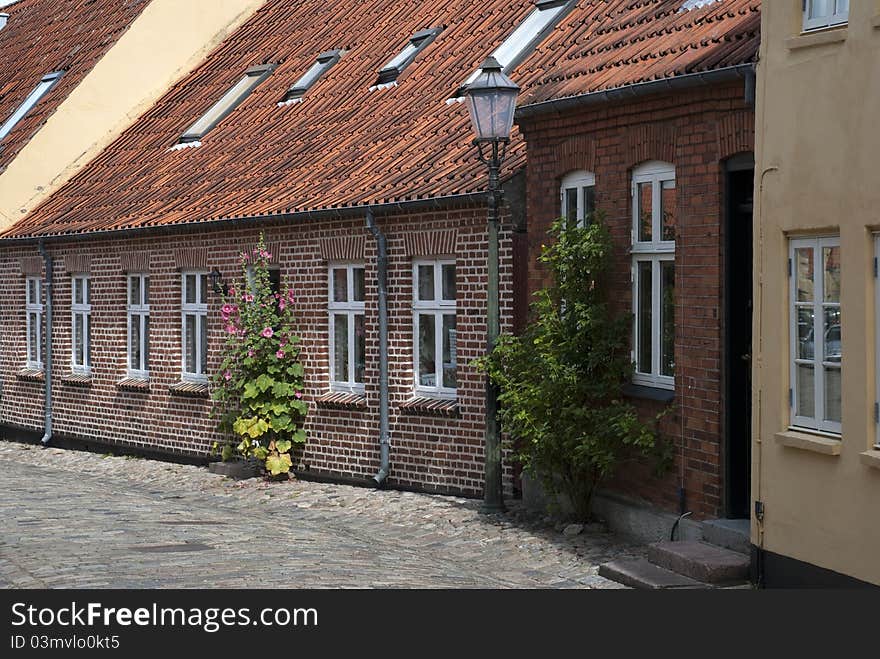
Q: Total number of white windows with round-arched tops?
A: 2